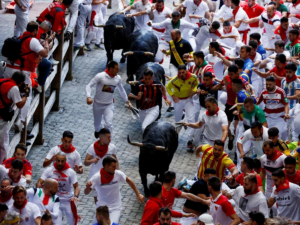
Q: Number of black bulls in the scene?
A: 4